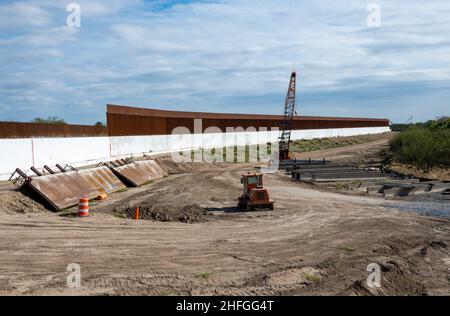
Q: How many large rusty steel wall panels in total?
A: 2